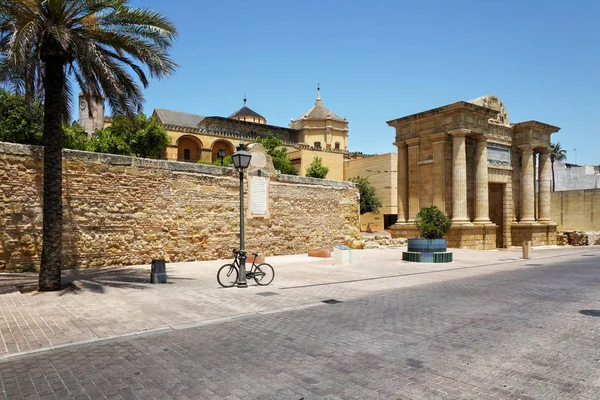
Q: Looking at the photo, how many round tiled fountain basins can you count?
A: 1